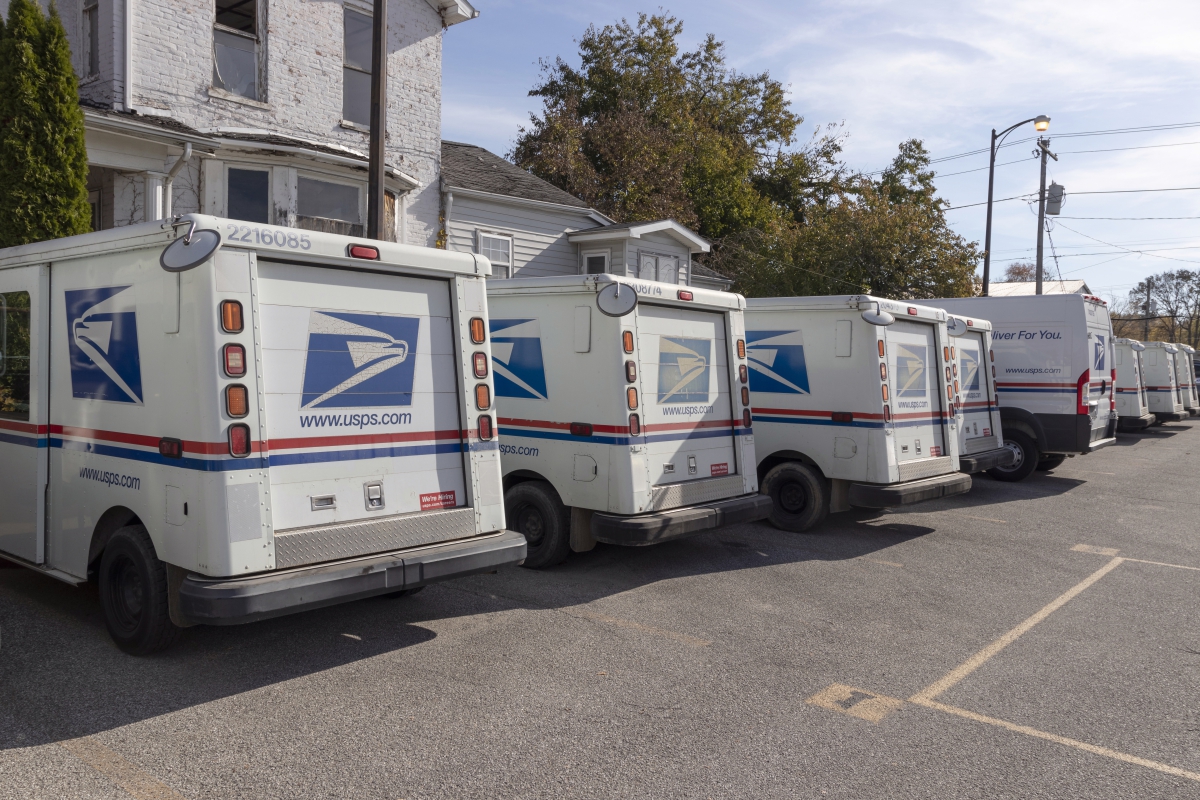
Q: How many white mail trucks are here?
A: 8